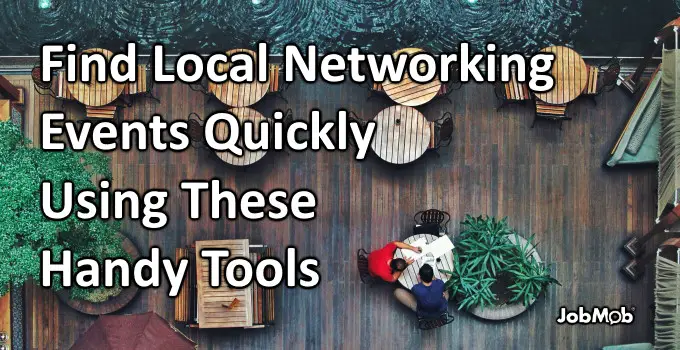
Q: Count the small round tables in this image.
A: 7